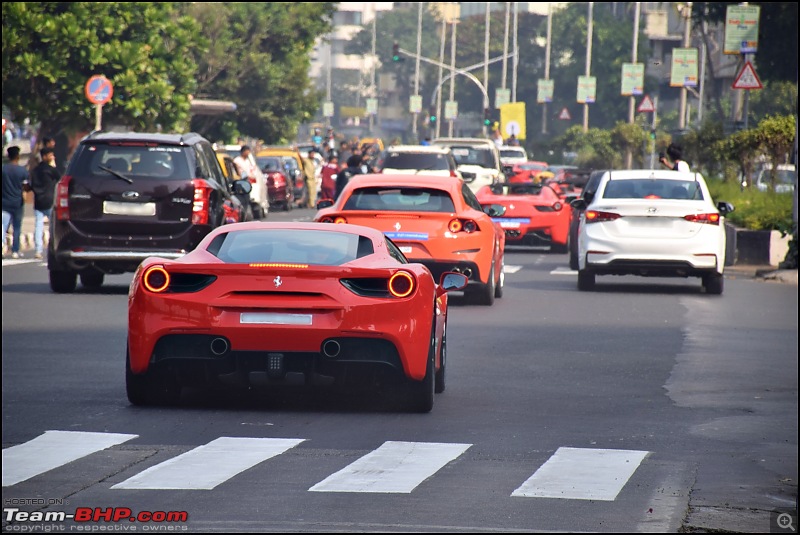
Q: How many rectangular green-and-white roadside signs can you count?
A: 10